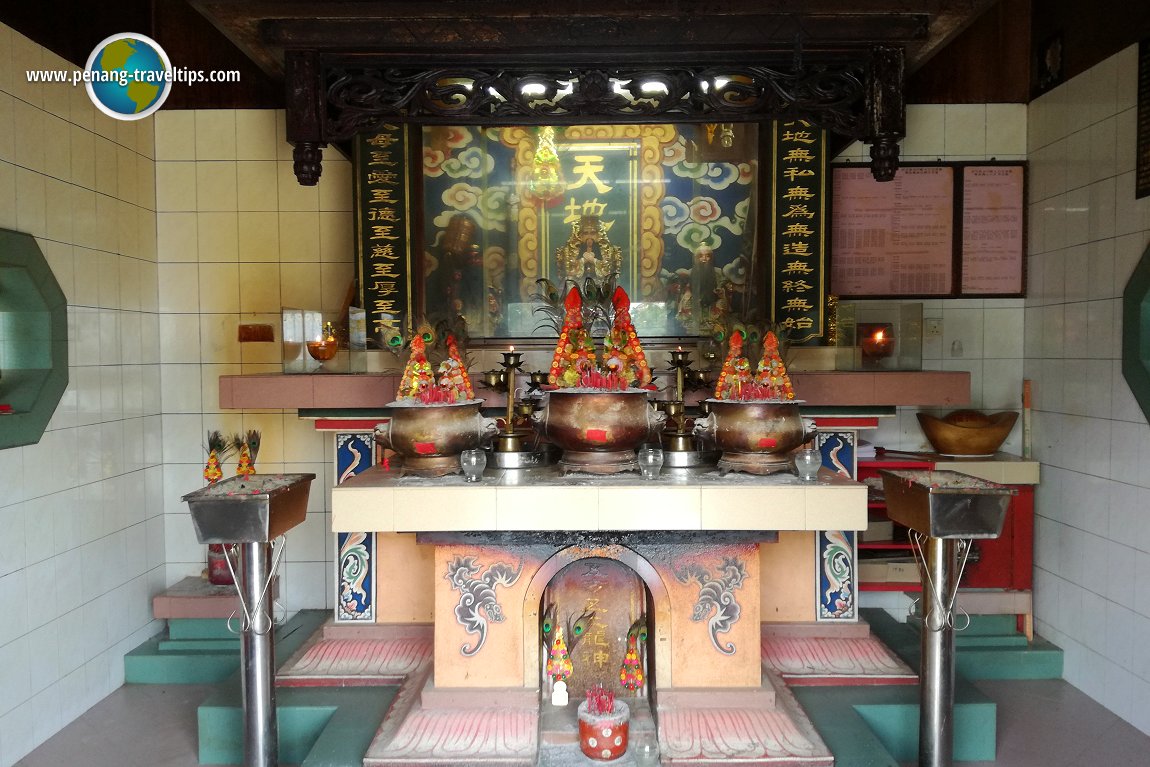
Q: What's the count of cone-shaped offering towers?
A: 10